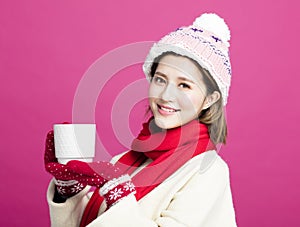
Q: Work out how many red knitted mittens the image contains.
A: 2